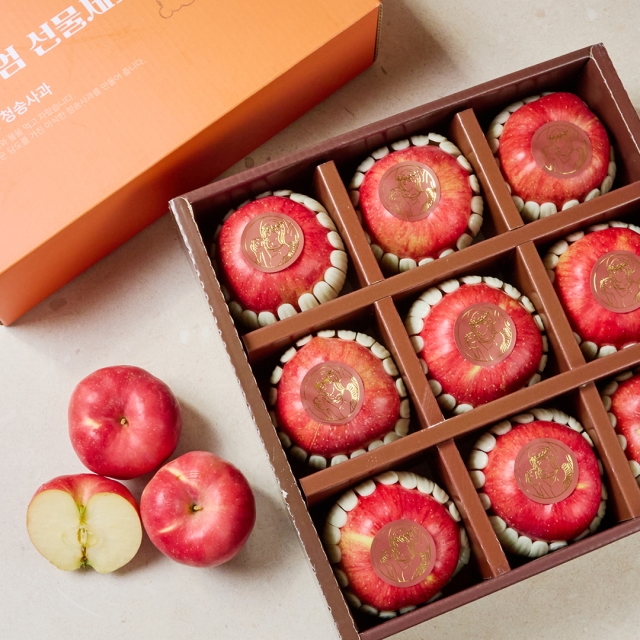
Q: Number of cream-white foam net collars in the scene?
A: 9